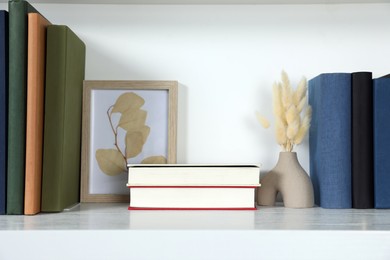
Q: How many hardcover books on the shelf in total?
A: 9